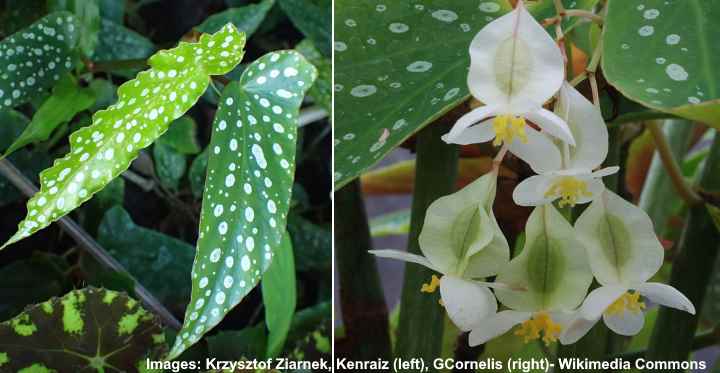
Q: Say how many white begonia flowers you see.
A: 5